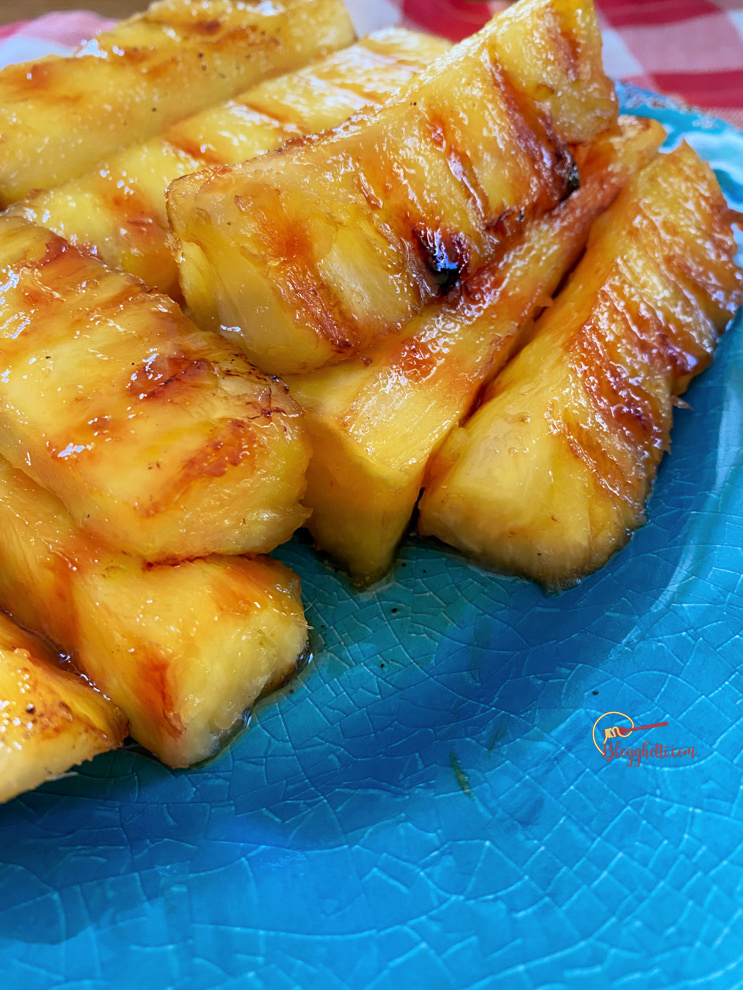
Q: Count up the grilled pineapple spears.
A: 8